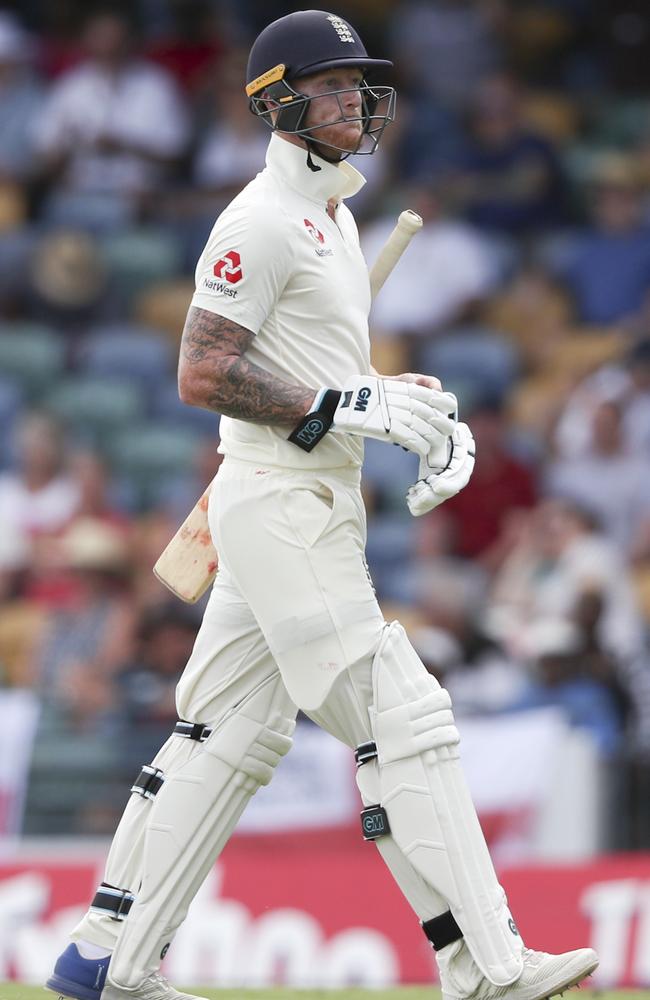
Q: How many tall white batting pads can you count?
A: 2